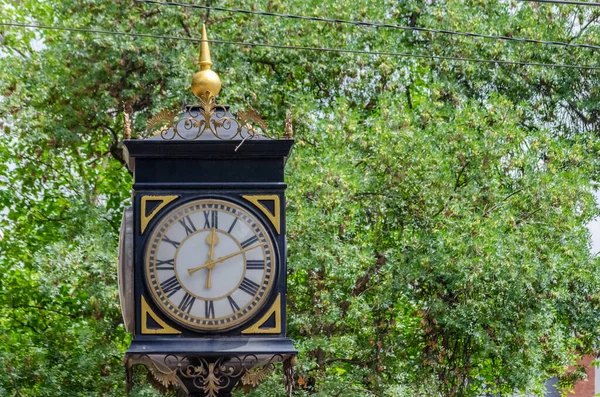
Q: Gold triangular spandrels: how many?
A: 4